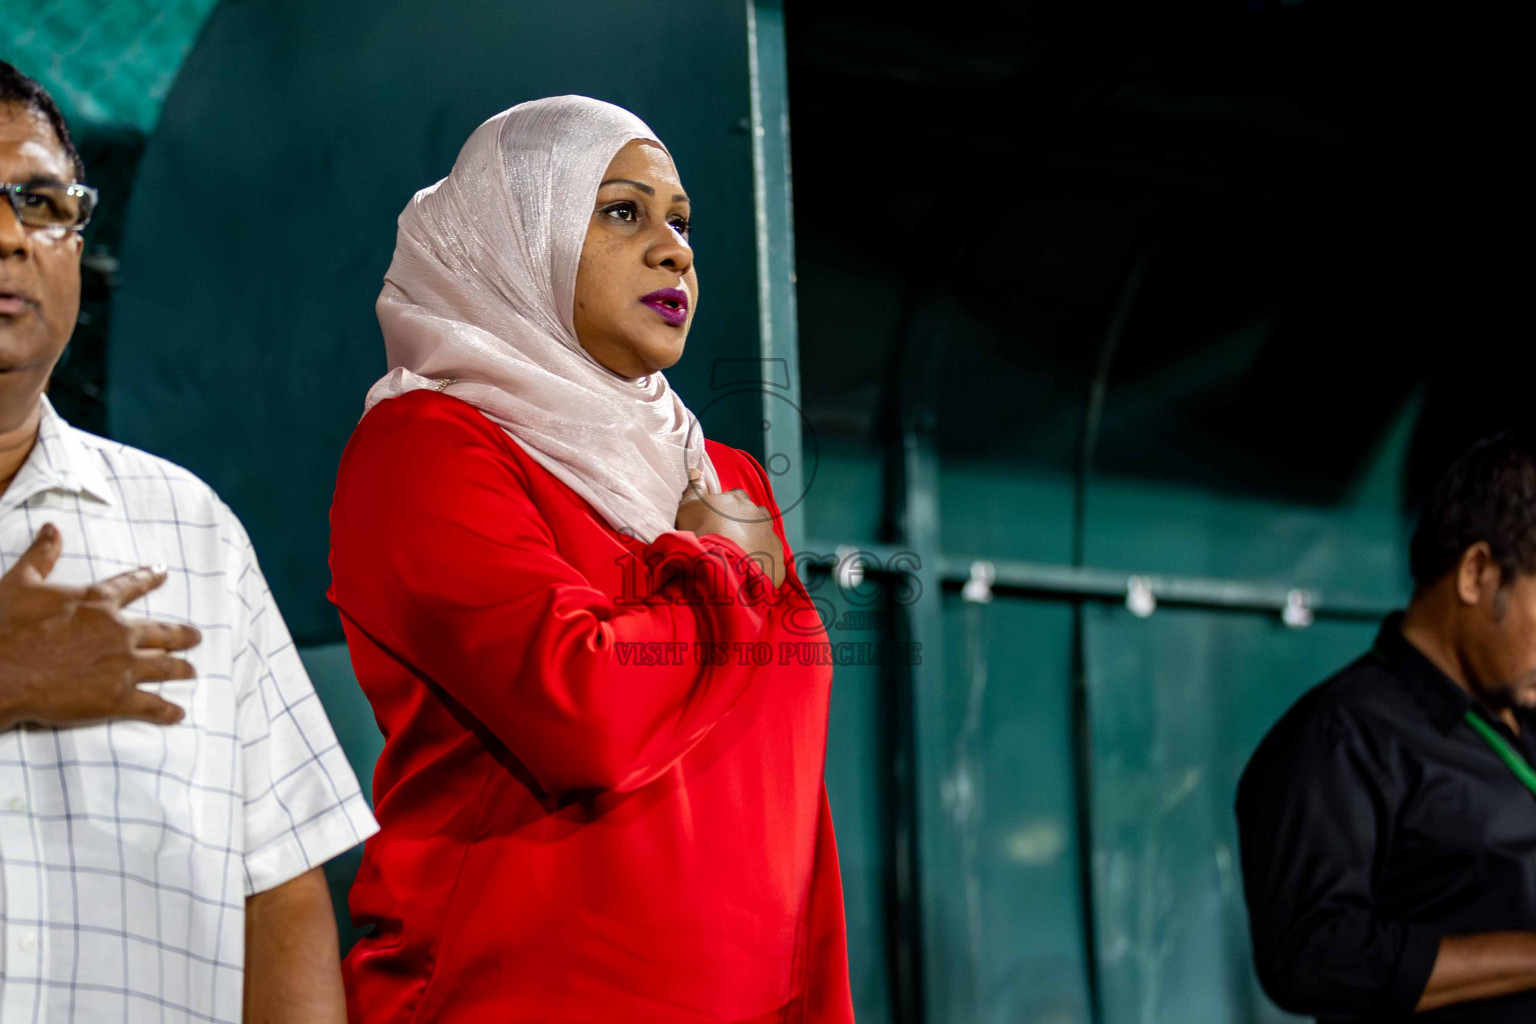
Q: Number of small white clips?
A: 4